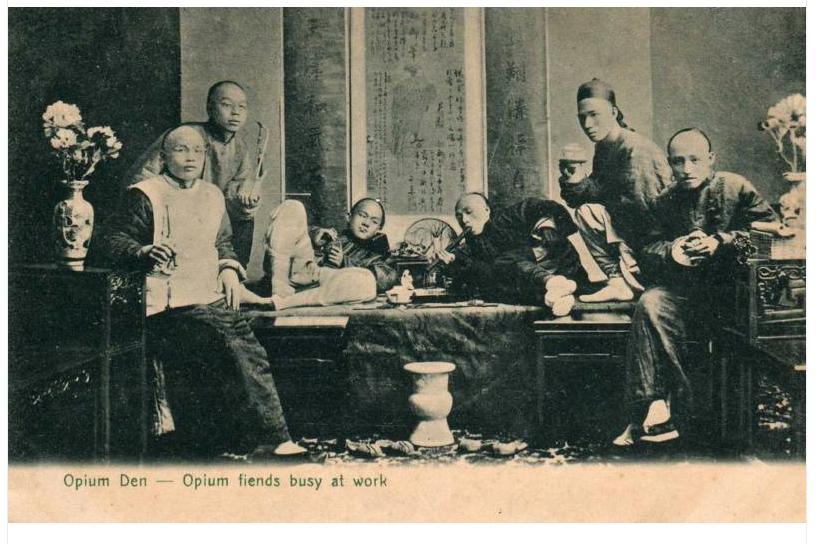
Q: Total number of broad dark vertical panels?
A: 2